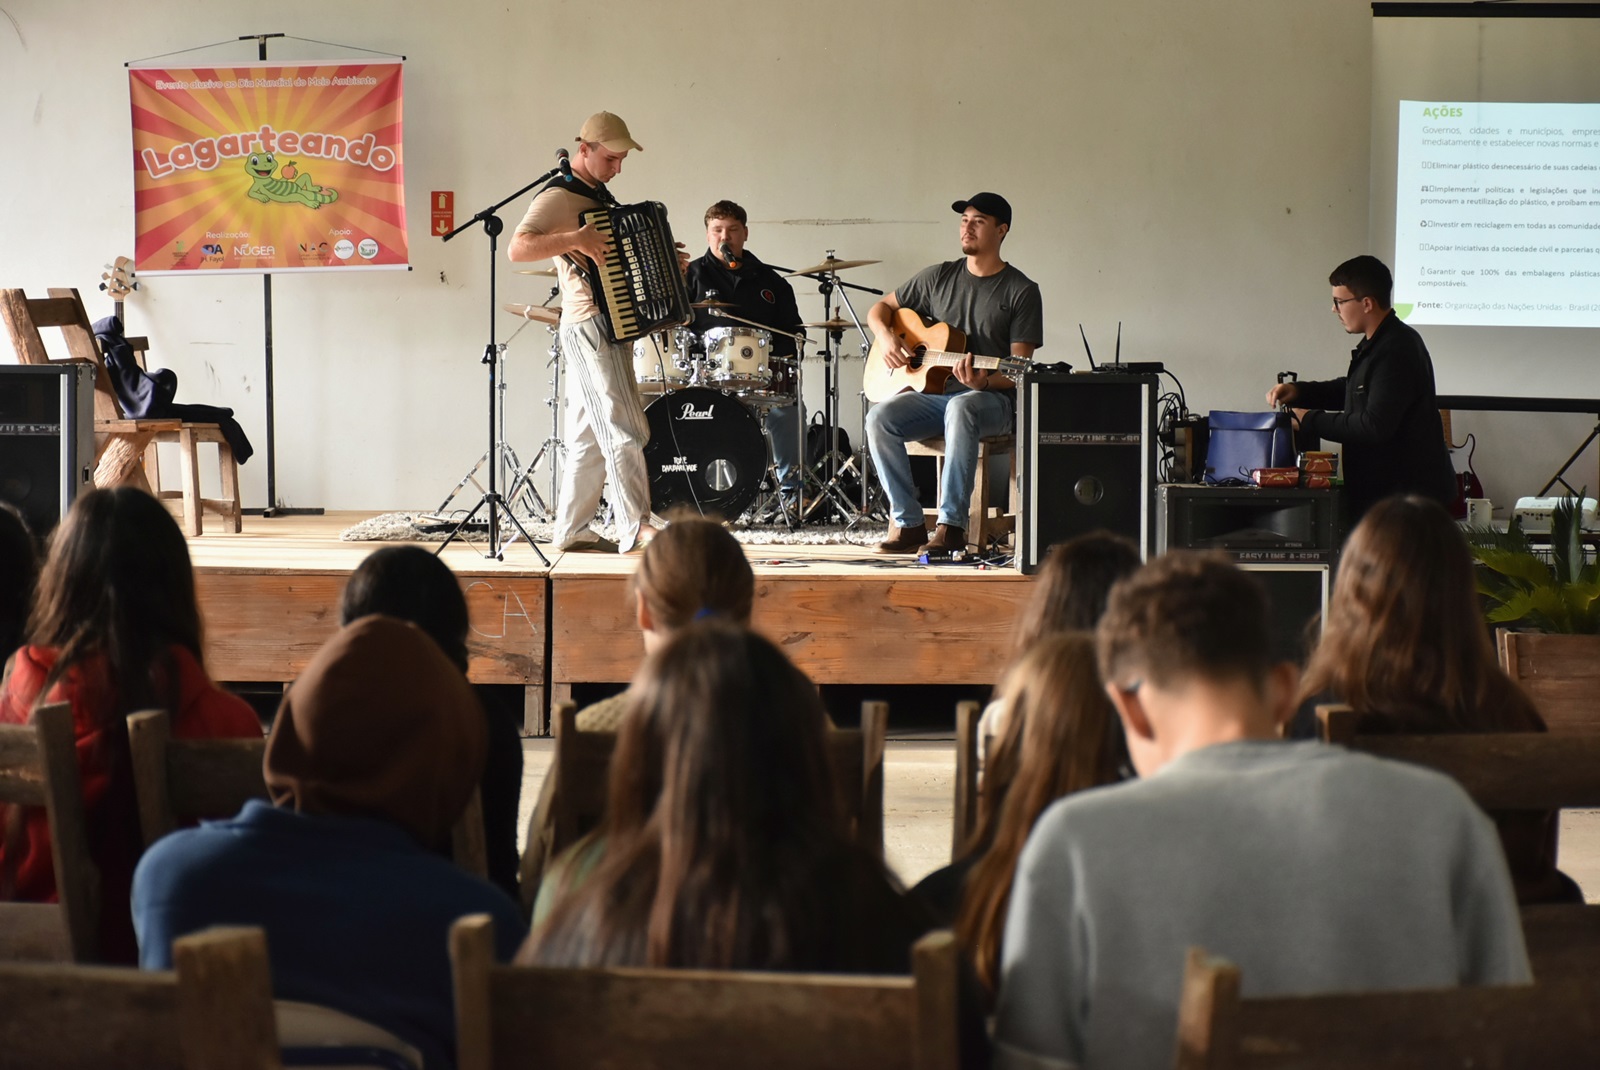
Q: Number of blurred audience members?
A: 10